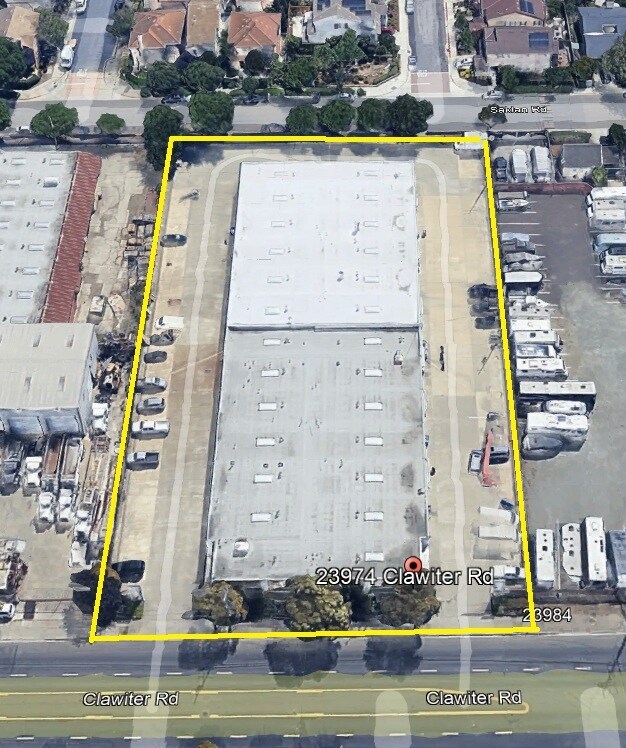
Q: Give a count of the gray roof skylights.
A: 13